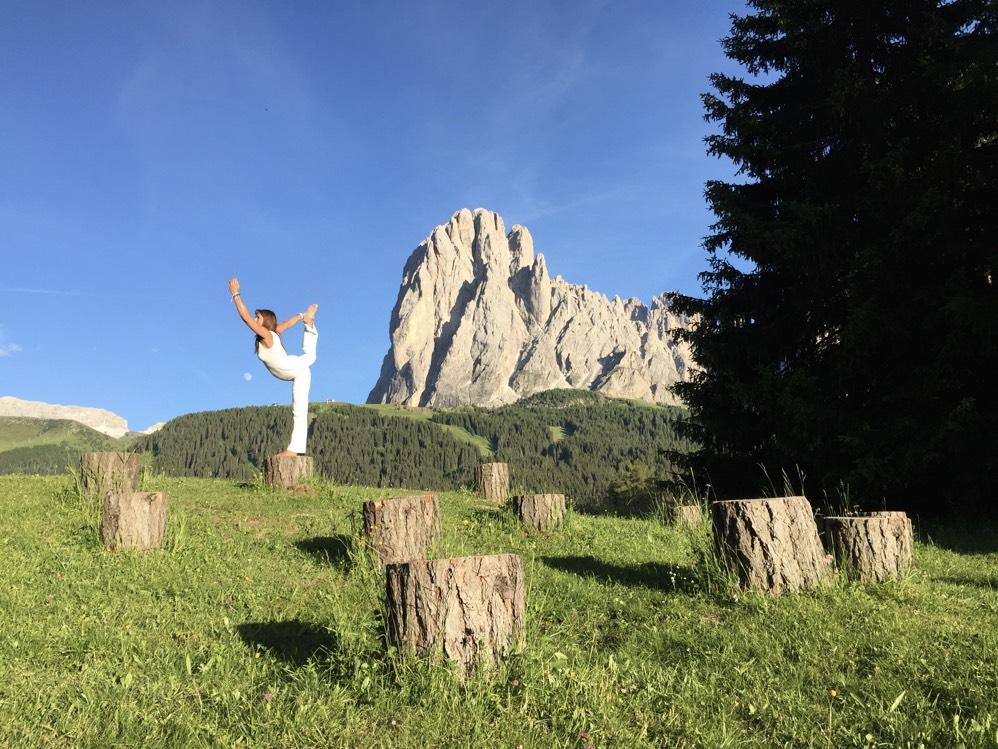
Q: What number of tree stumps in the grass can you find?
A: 11